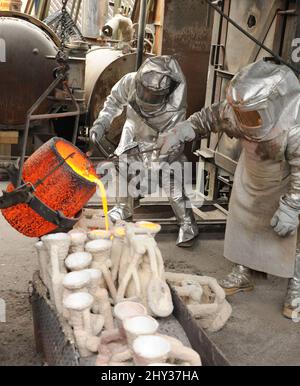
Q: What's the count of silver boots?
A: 4